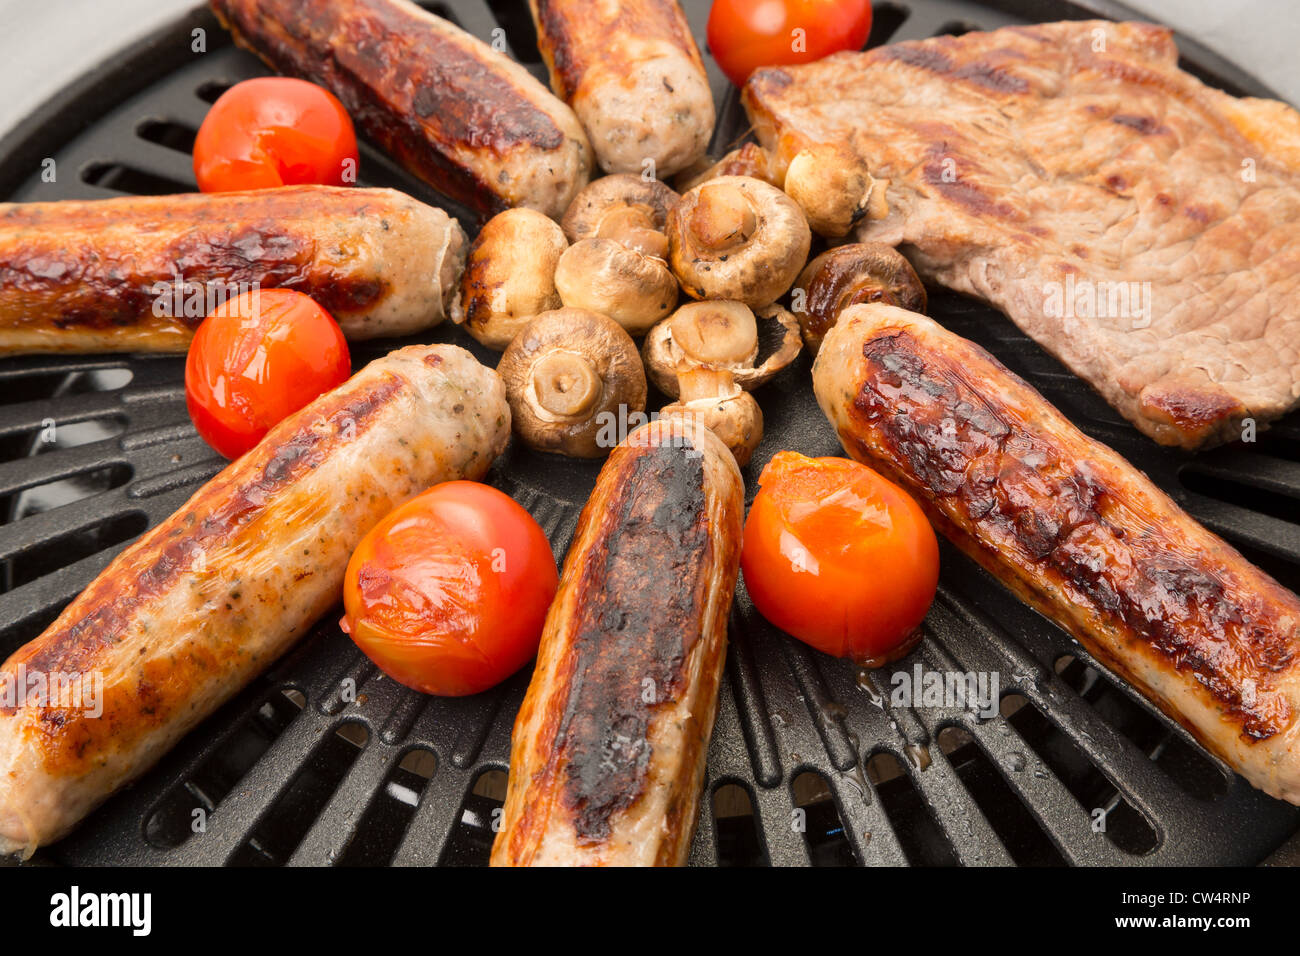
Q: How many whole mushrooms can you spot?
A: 9